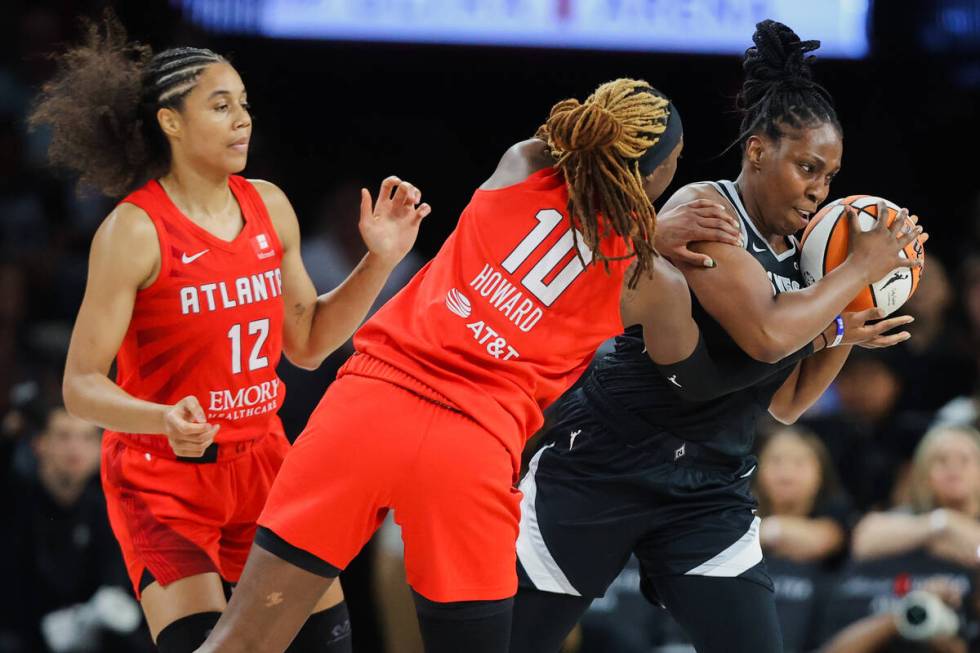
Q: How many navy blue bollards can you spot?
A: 0